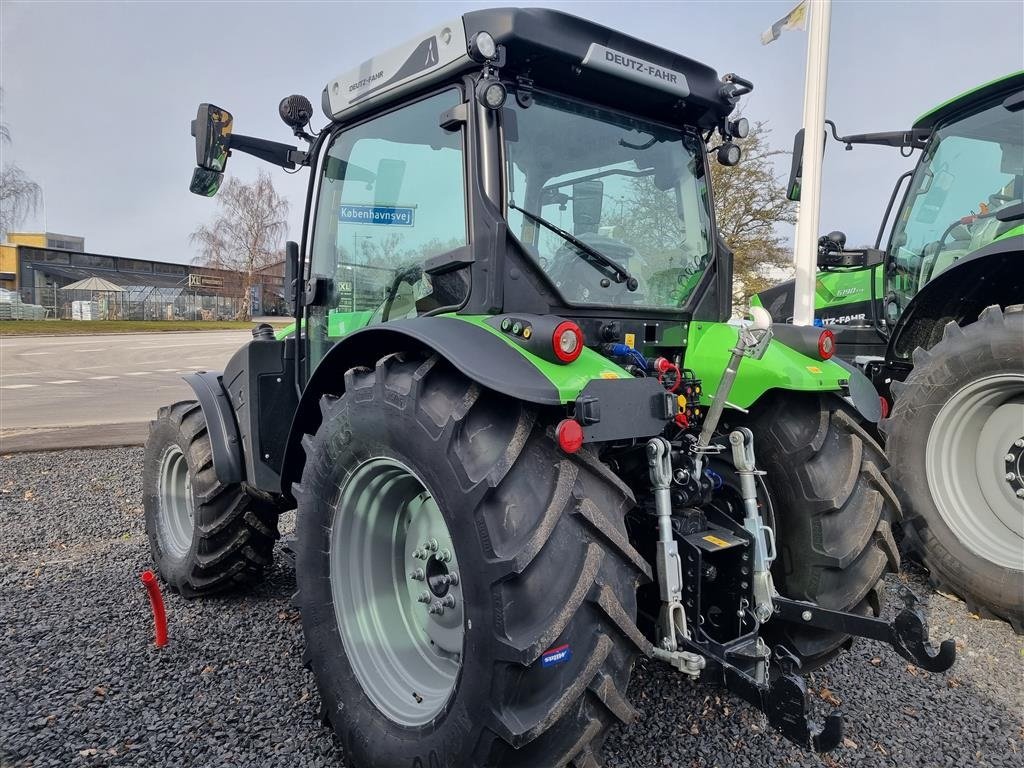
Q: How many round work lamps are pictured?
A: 5